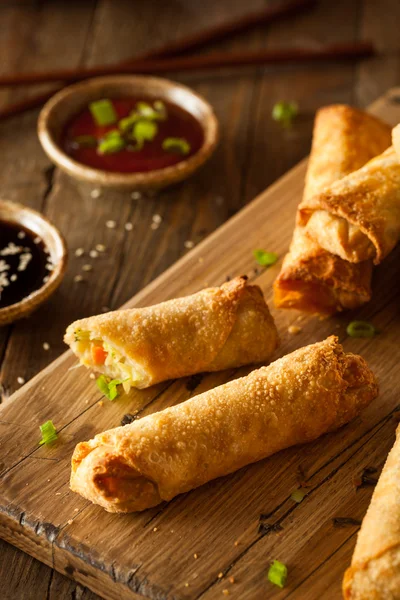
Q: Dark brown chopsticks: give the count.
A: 2